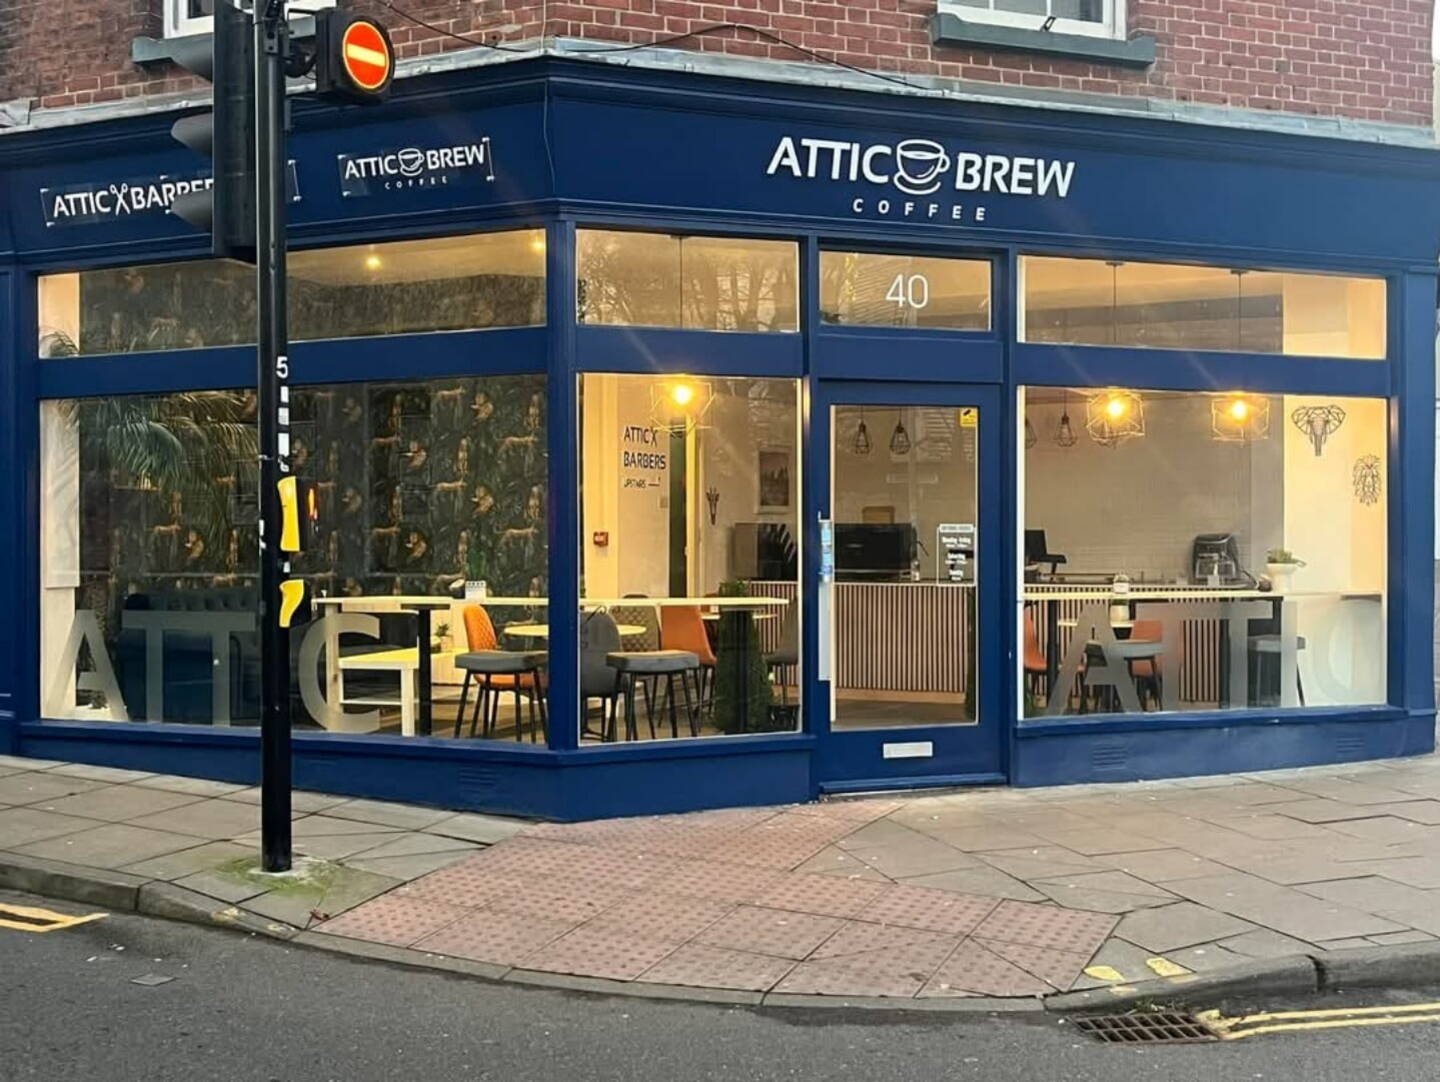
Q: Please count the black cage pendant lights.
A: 4